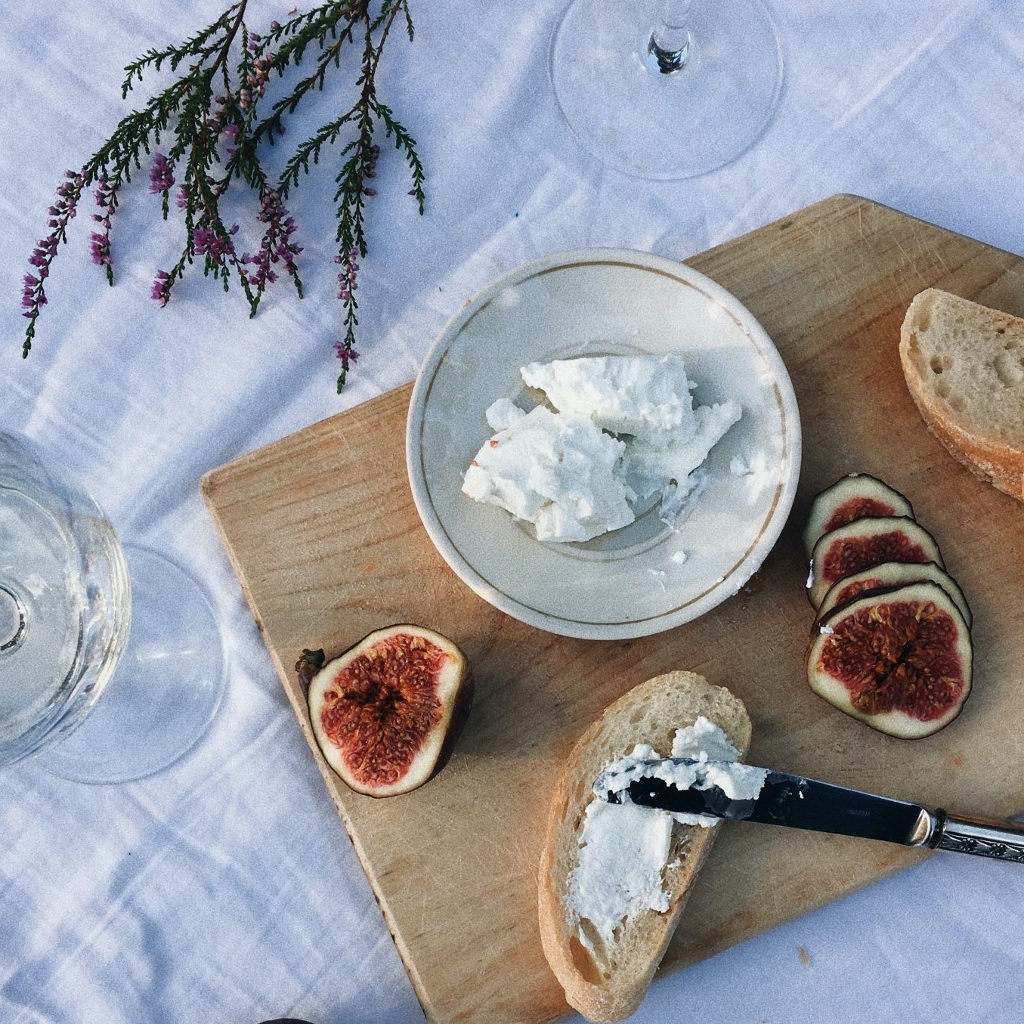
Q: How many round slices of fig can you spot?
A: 4